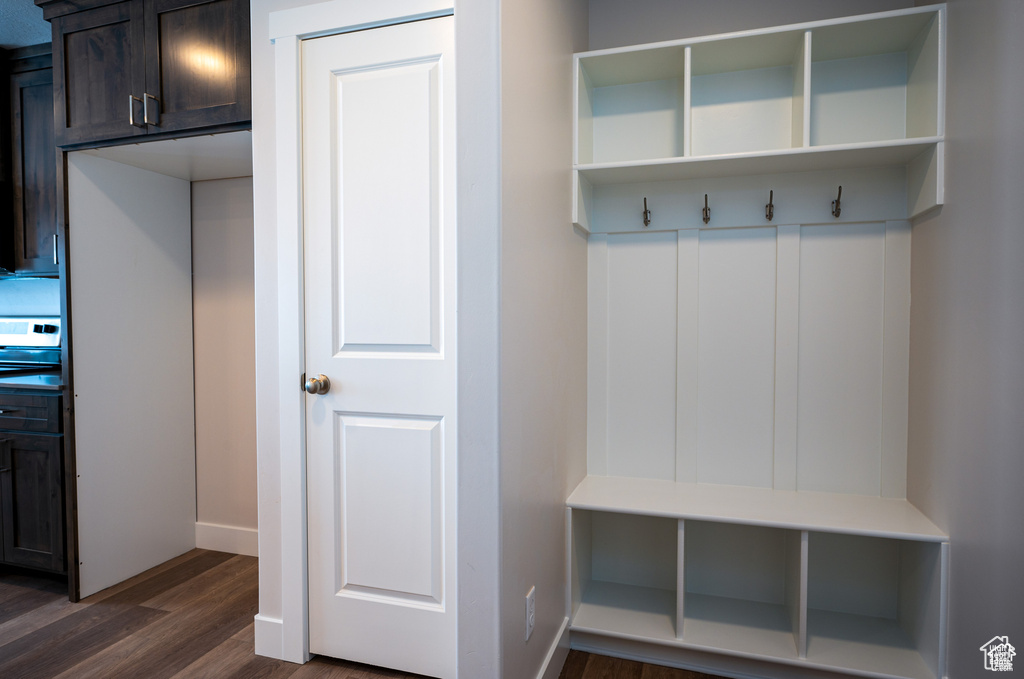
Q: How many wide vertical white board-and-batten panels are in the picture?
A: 3